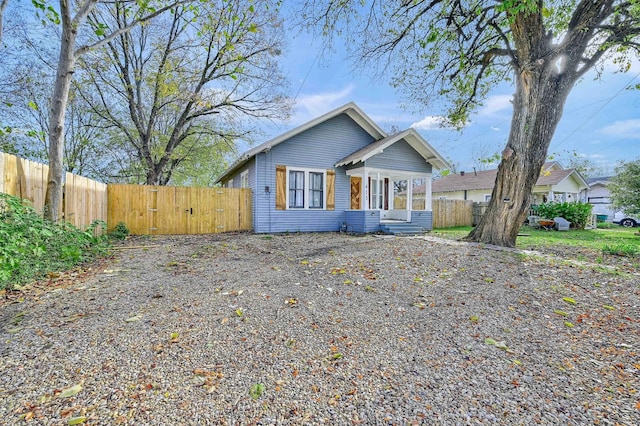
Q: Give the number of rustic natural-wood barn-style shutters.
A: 2